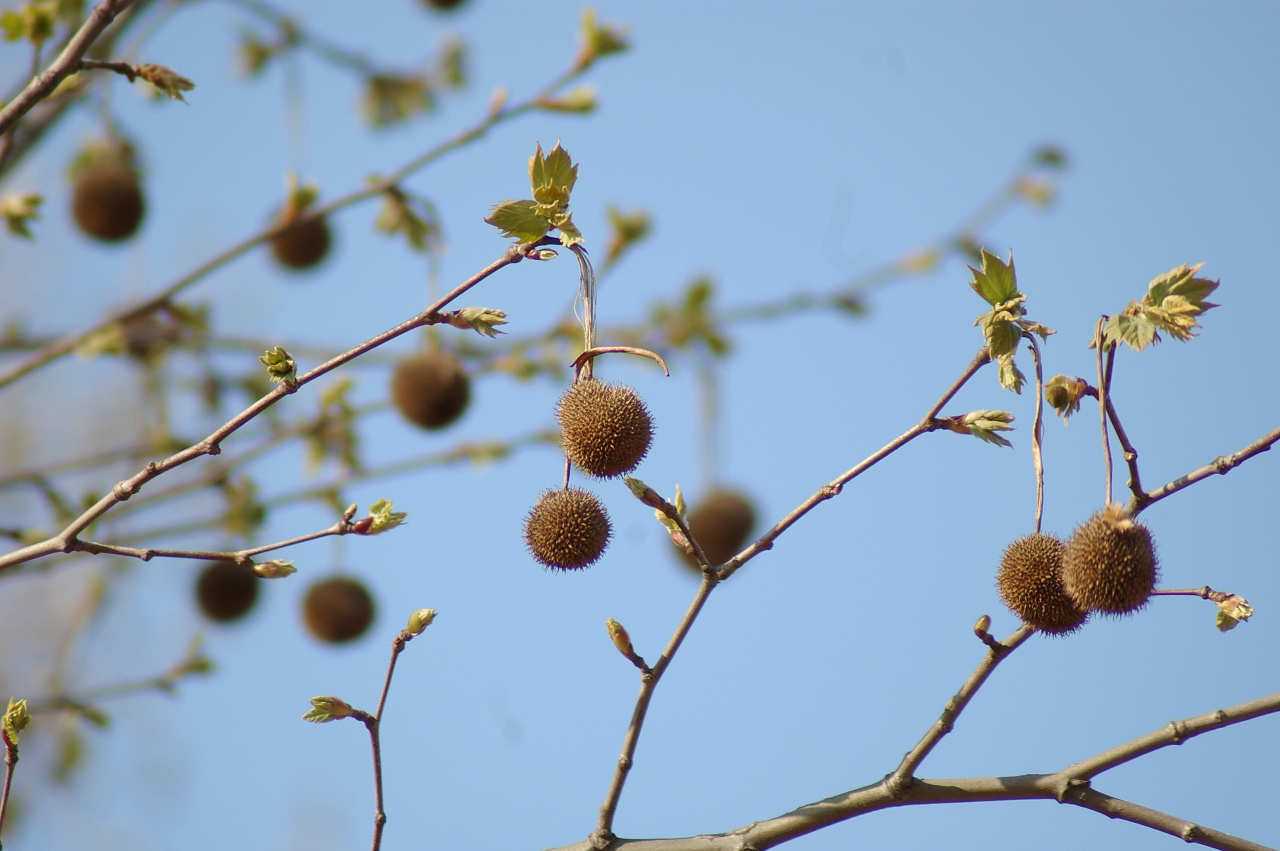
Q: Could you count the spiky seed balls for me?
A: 11